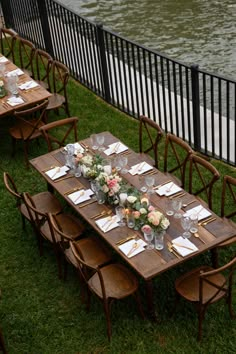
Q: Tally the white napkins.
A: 14